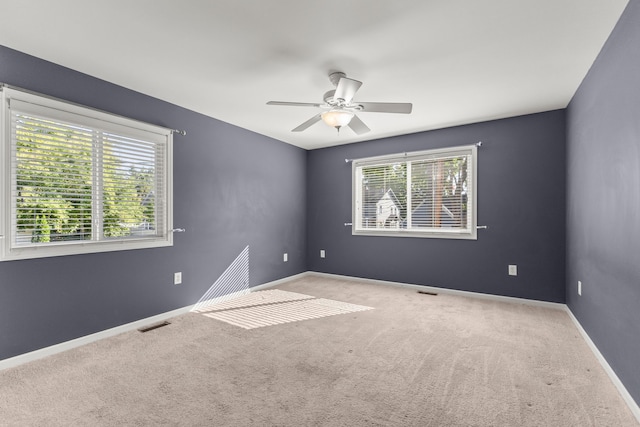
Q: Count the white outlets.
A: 5